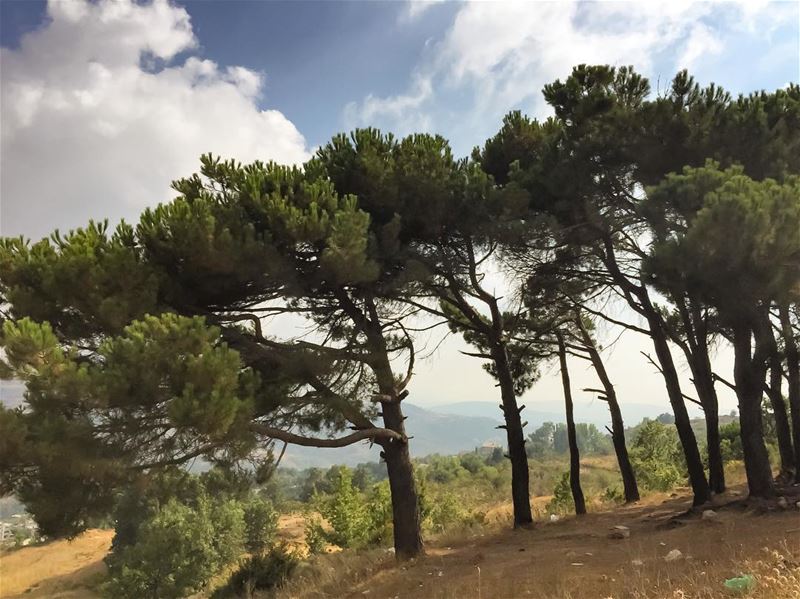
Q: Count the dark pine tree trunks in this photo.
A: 9